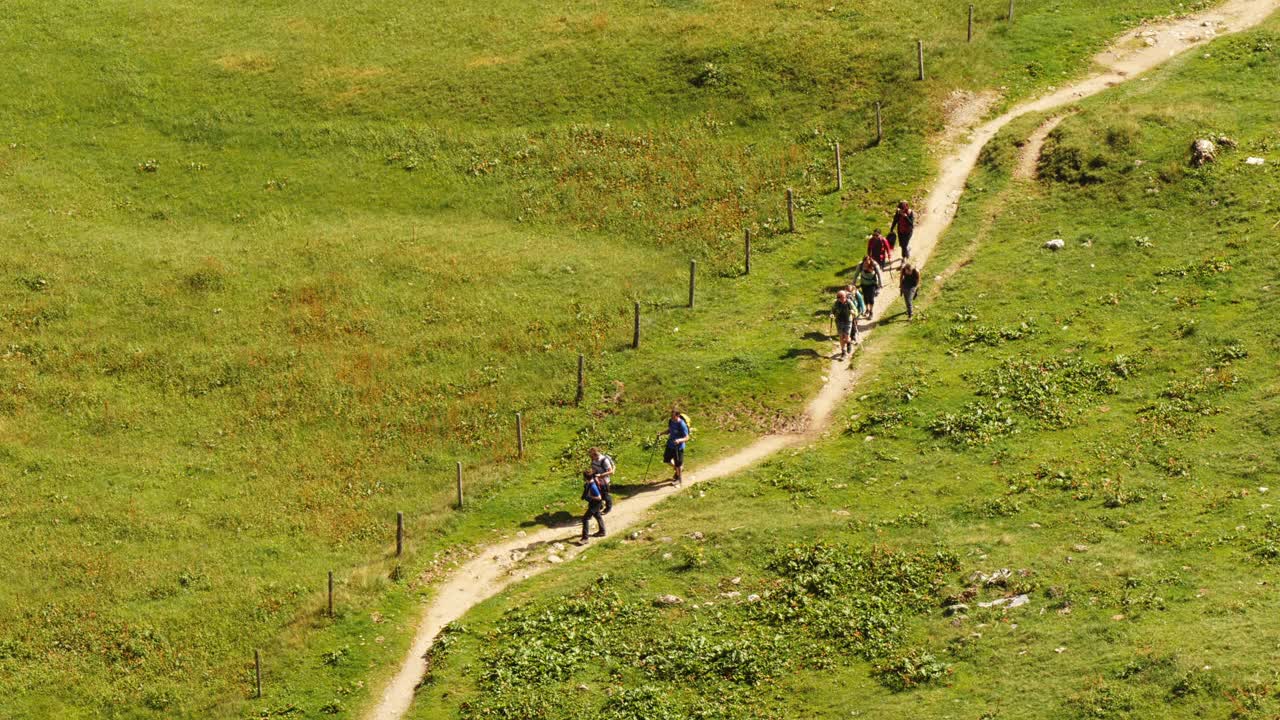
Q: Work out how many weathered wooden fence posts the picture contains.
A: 15